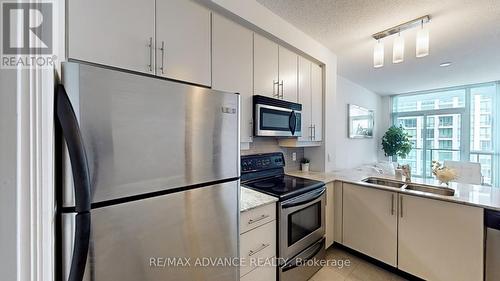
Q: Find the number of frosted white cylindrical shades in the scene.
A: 3